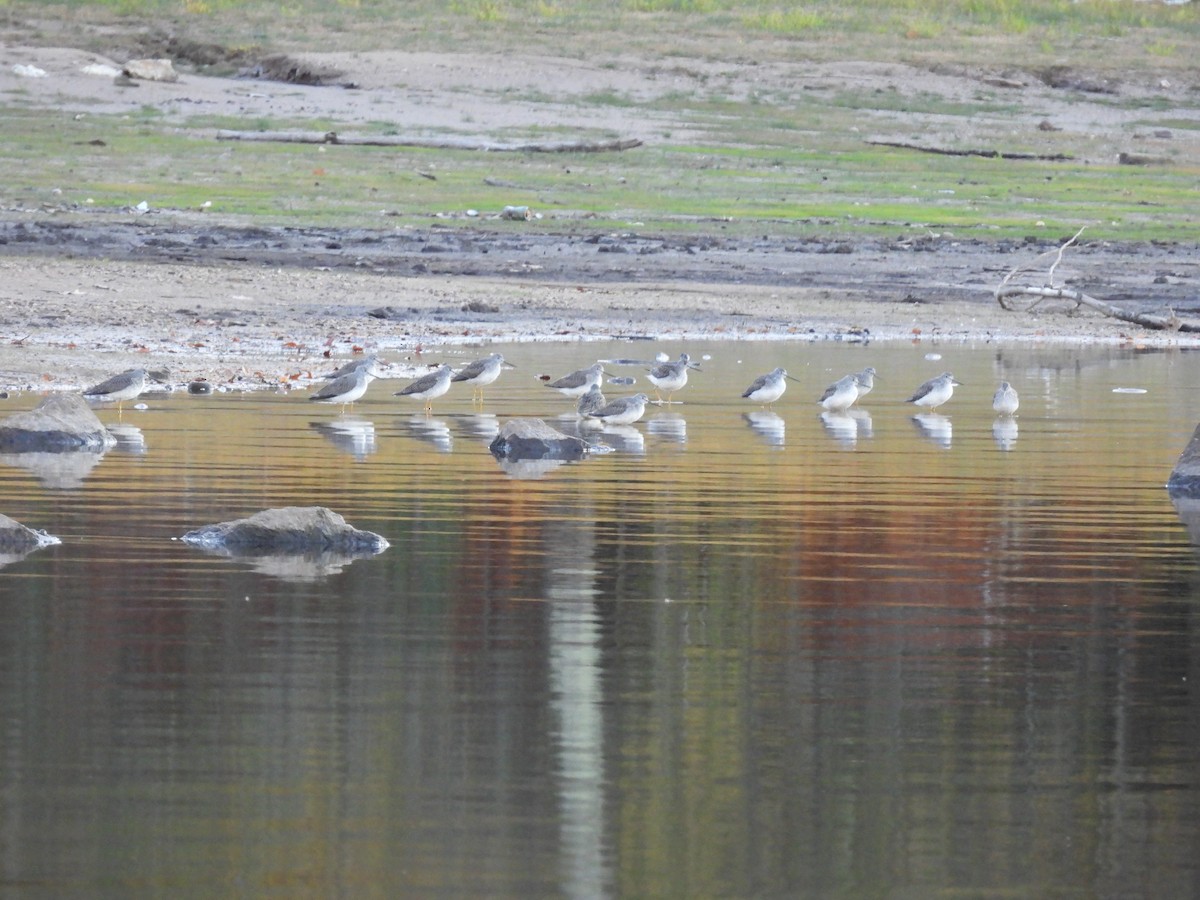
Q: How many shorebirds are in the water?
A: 14